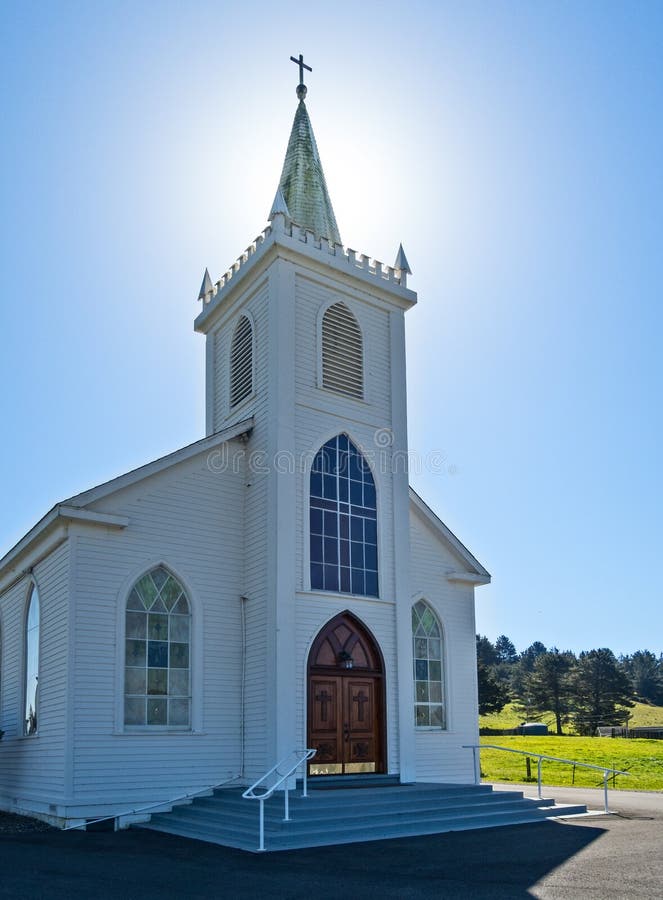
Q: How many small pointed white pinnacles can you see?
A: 3